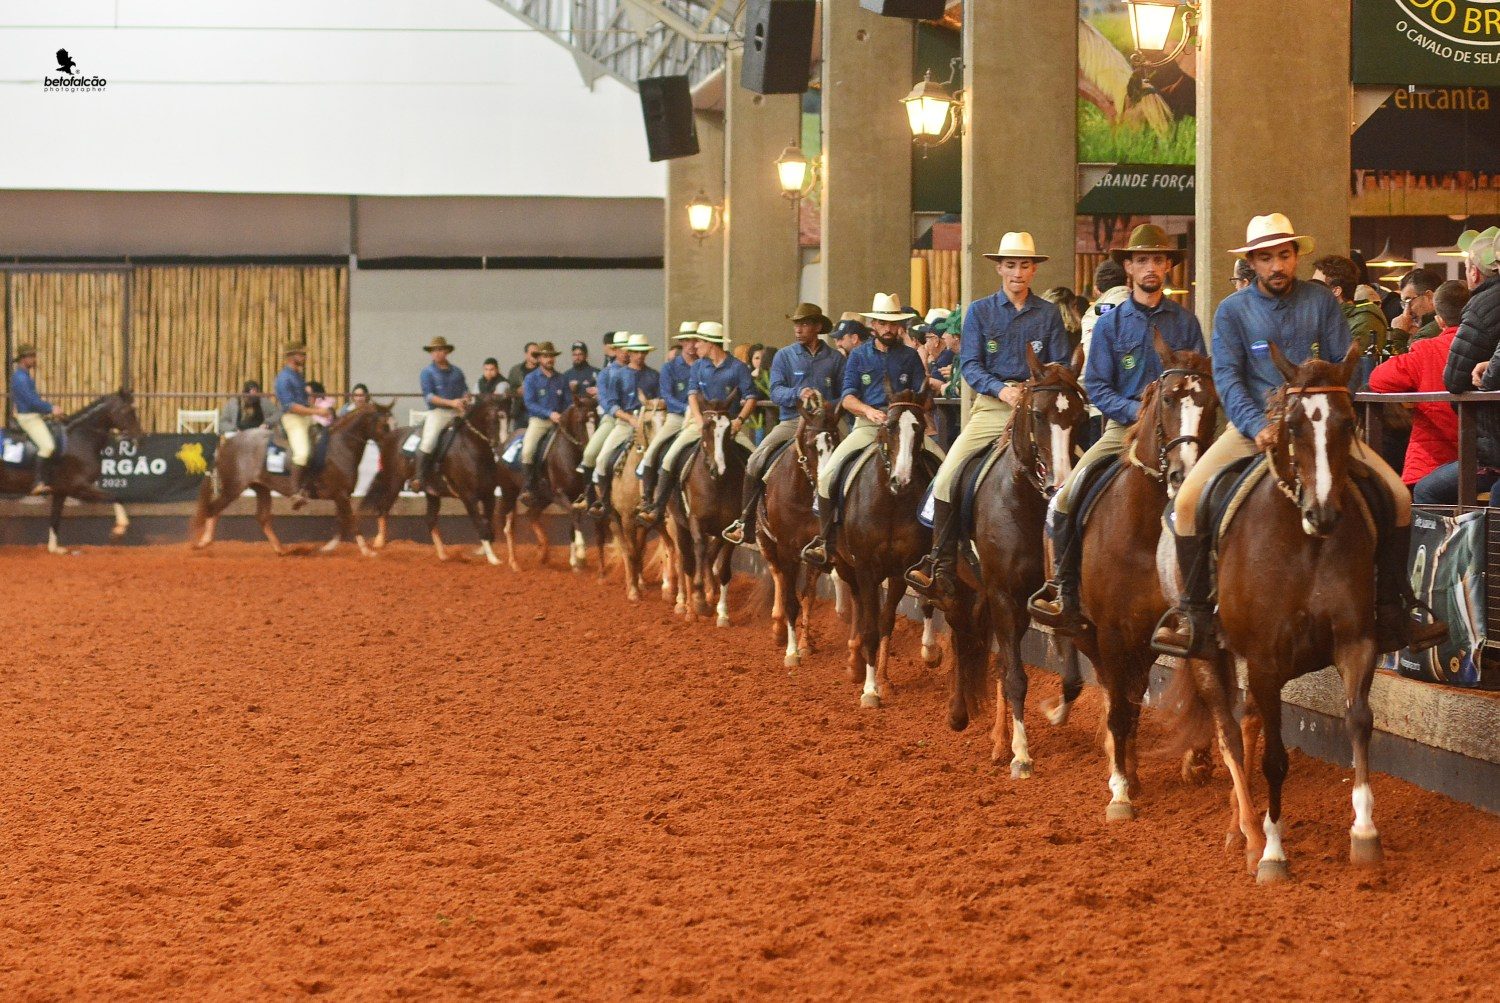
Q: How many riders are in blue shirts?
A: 13